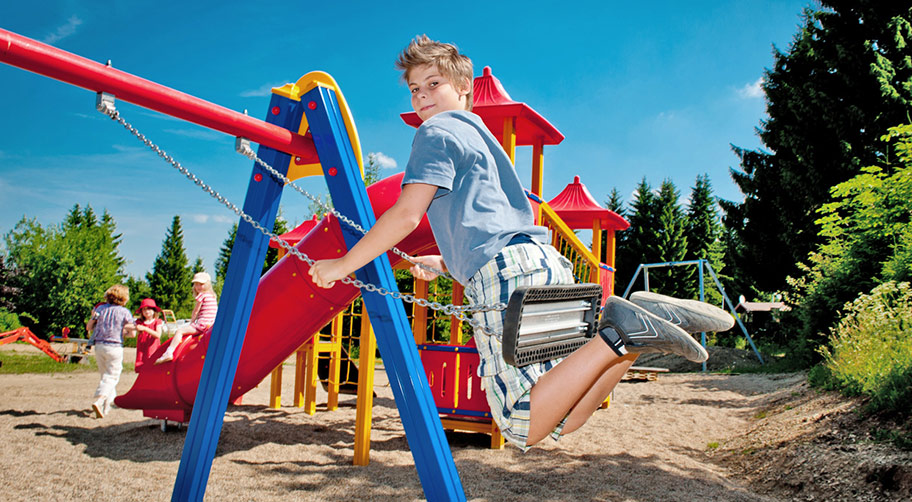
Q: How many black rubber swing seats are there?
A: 1